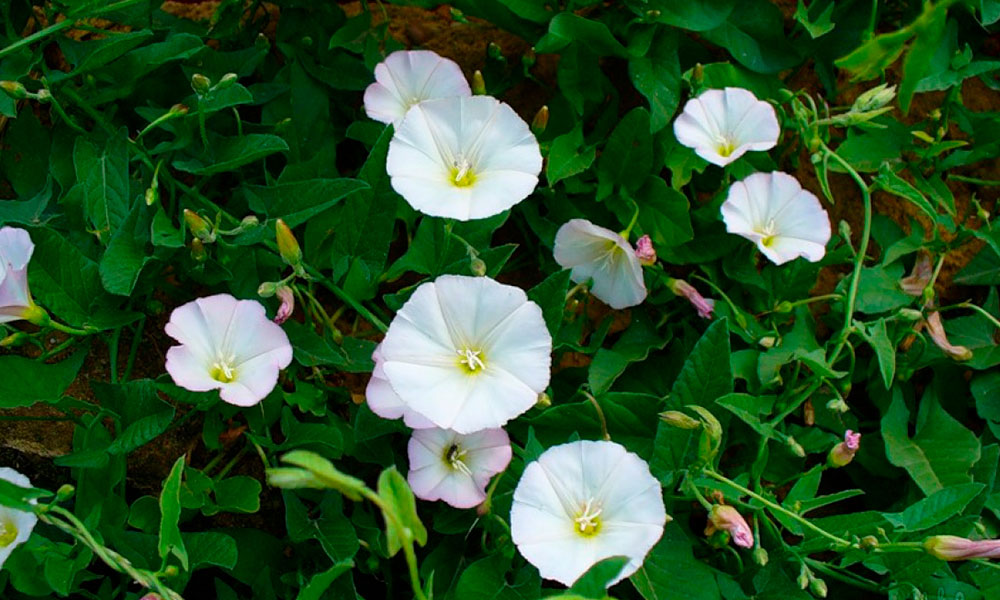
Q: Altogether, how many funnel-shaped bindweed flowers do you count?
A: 12